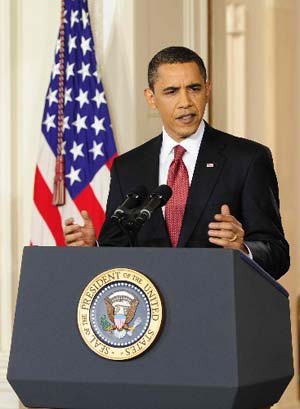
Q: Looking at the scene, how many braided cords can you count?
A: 1